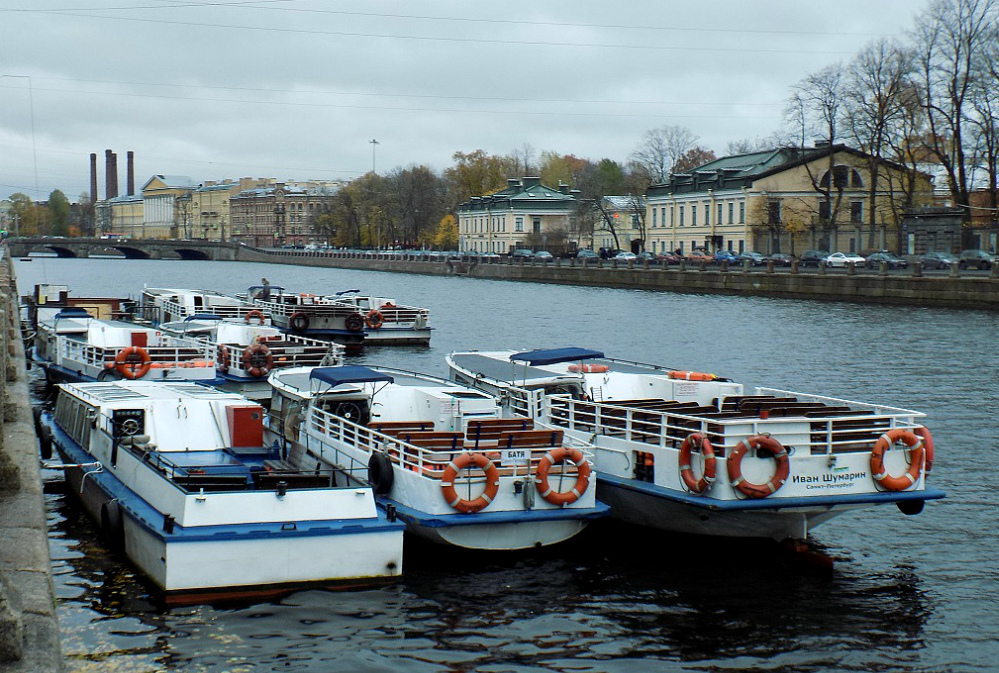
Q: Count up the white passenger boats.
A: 8